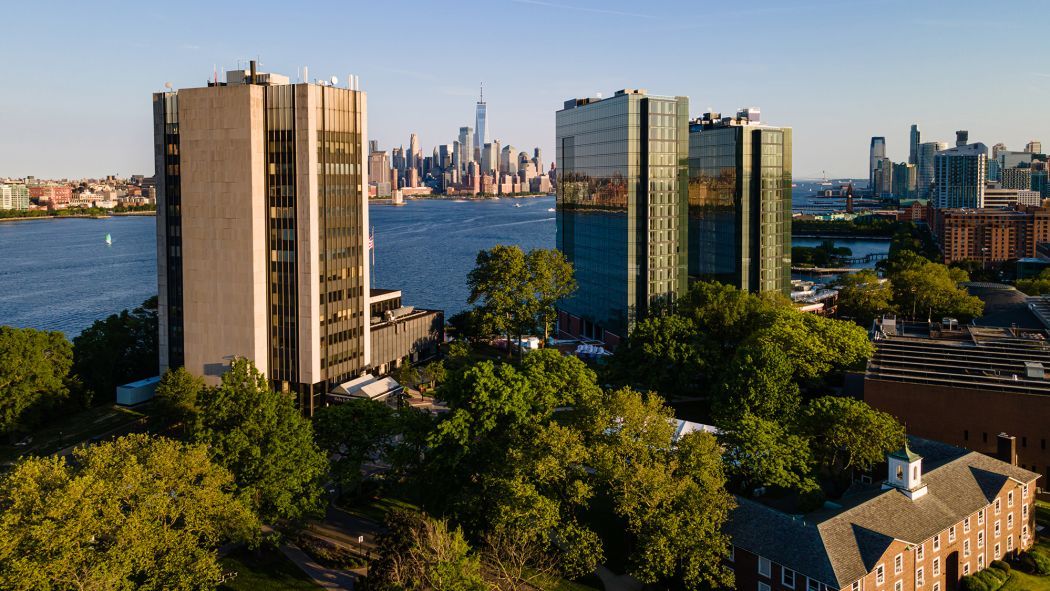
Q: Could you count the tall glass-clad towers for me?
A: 2